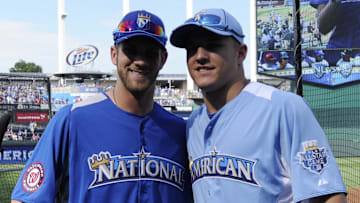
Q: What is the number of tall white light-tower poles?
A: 4